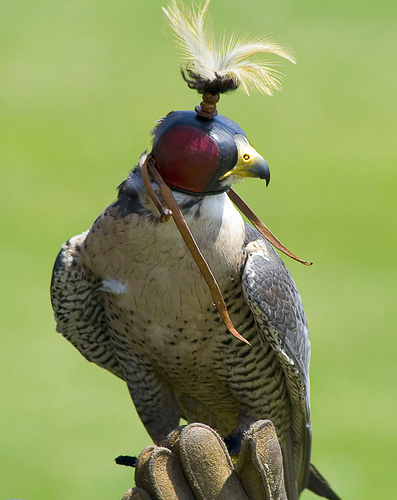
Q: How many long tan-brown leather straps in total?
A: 2